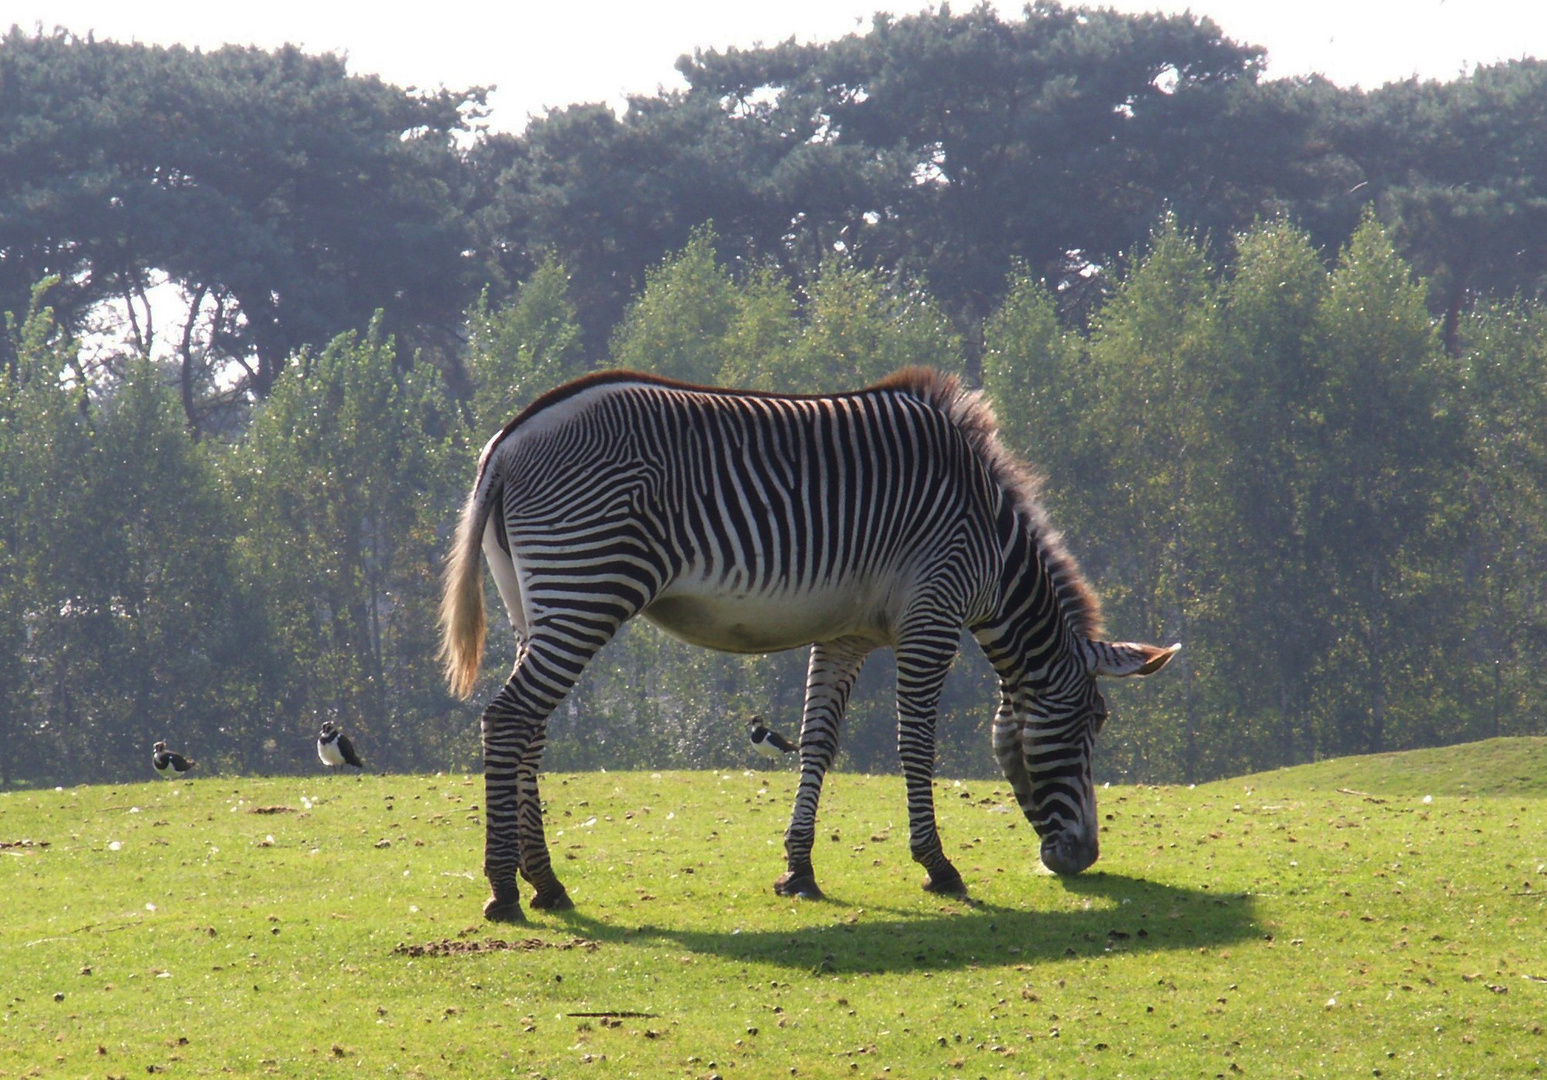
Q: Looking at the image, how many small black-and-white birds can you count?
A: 3